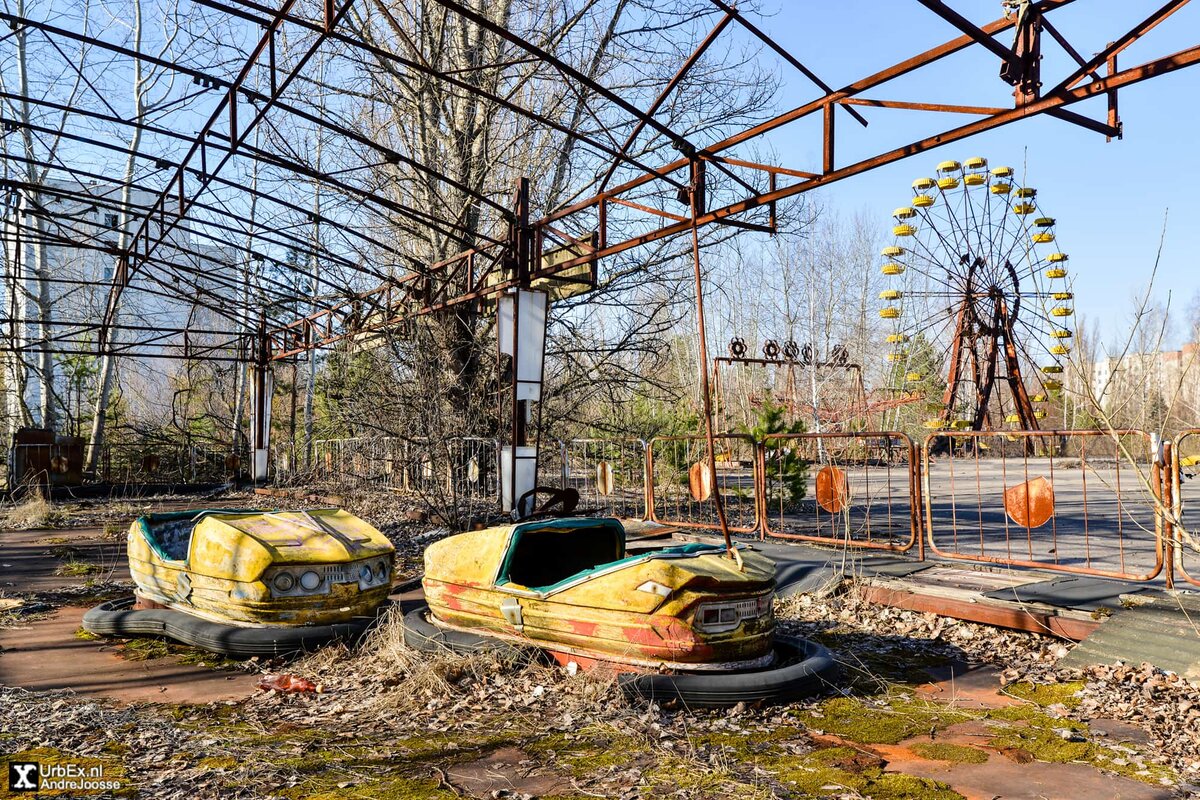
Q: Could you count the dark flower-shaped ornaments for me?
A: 5